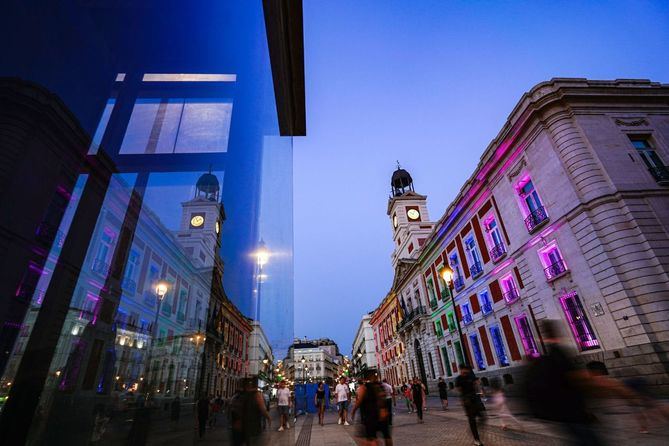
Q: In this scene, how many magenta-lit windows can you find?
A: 6